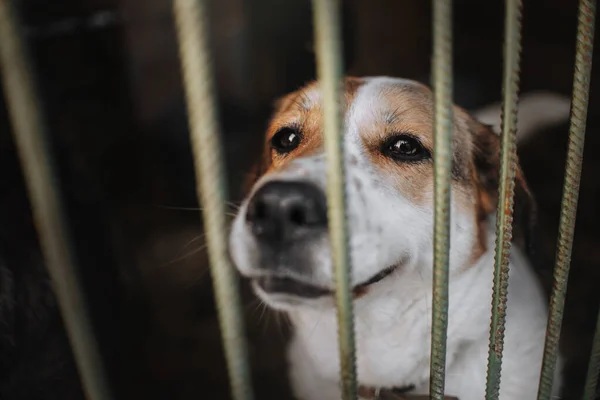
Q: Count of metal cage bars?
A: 7